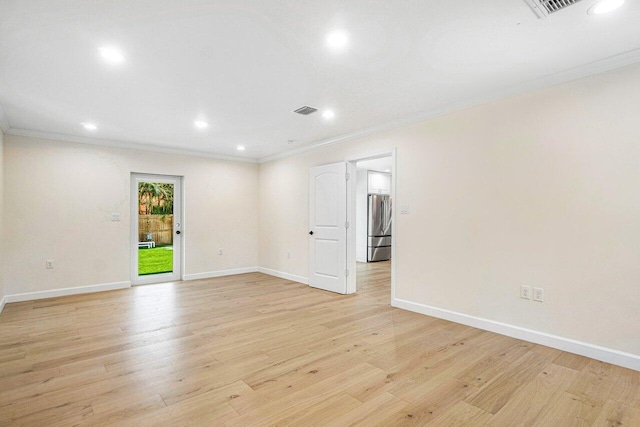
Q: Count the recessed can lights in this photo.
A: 7